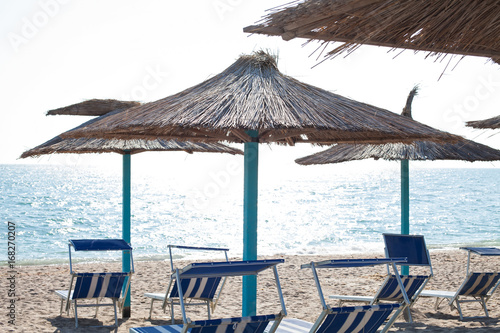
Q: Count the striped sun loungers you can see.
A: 6